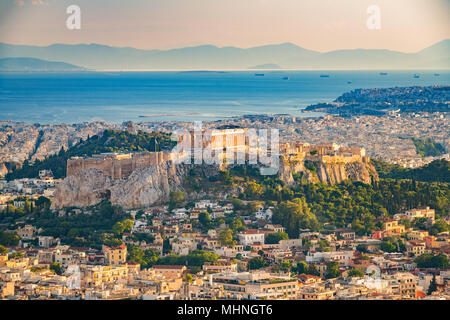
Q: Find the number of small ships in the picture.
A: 7